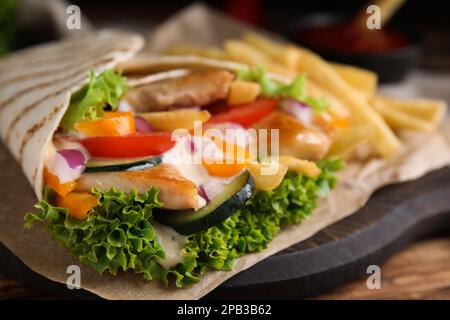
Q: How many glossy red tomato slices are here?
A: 2